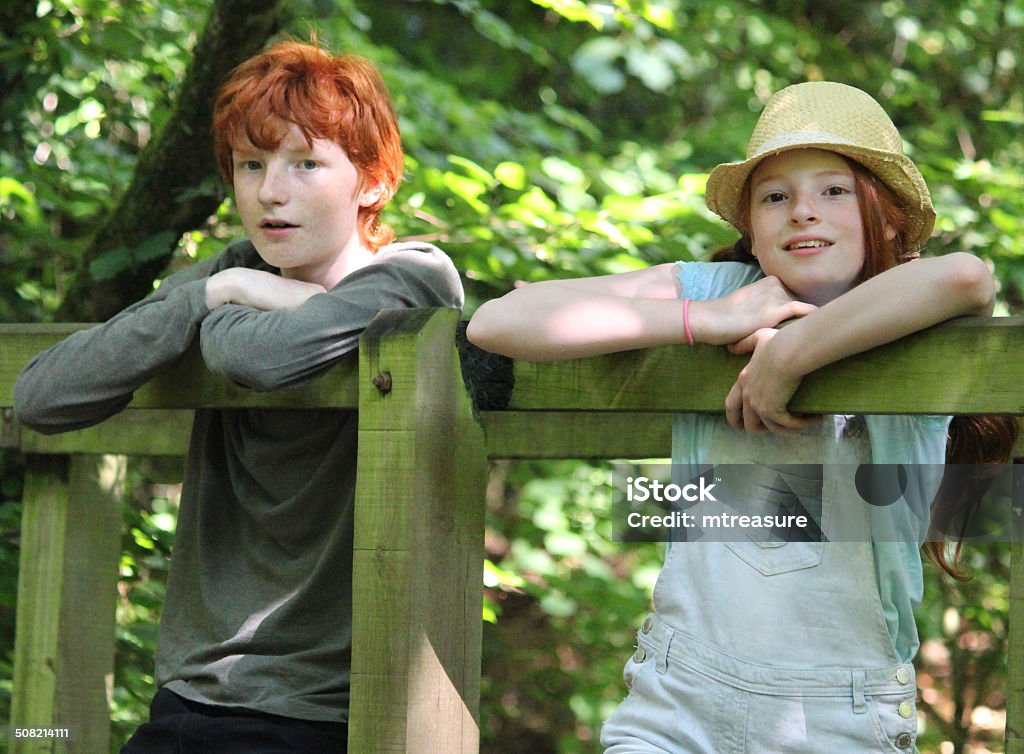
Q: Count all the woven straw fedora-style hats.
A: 1